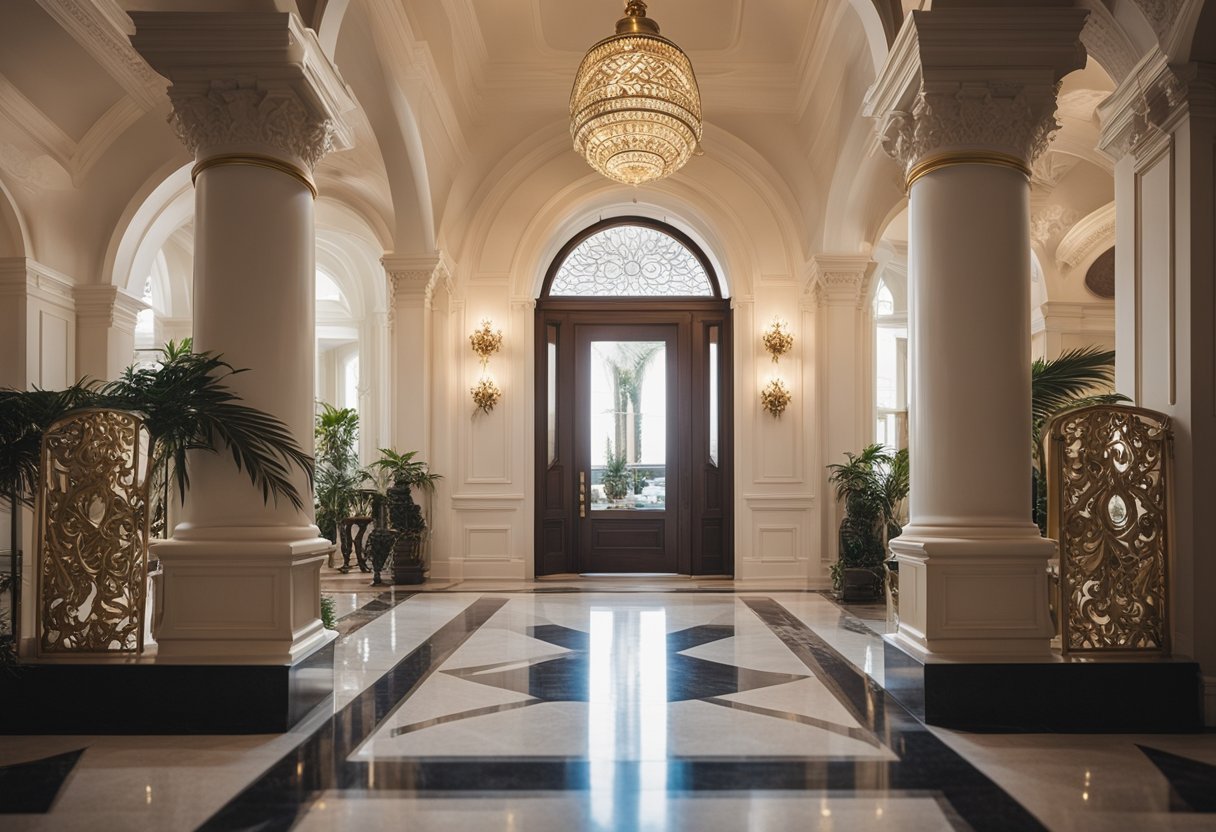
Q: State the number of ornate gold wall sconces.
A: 4